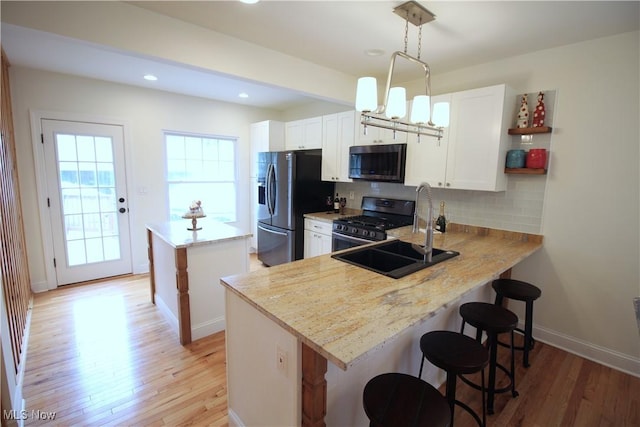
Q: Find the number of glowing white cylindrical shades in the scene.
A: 4